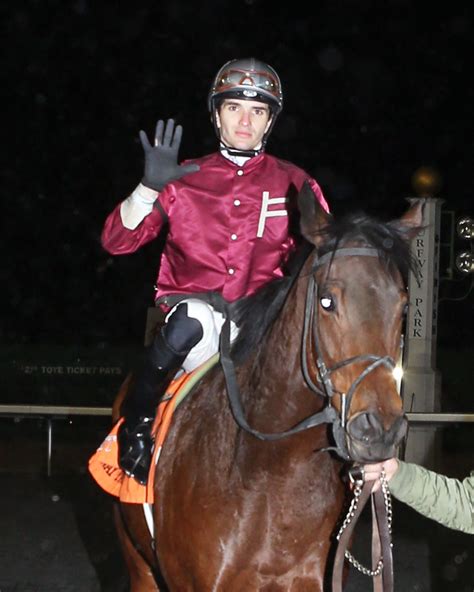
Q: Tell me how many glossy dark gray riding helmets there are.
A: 1